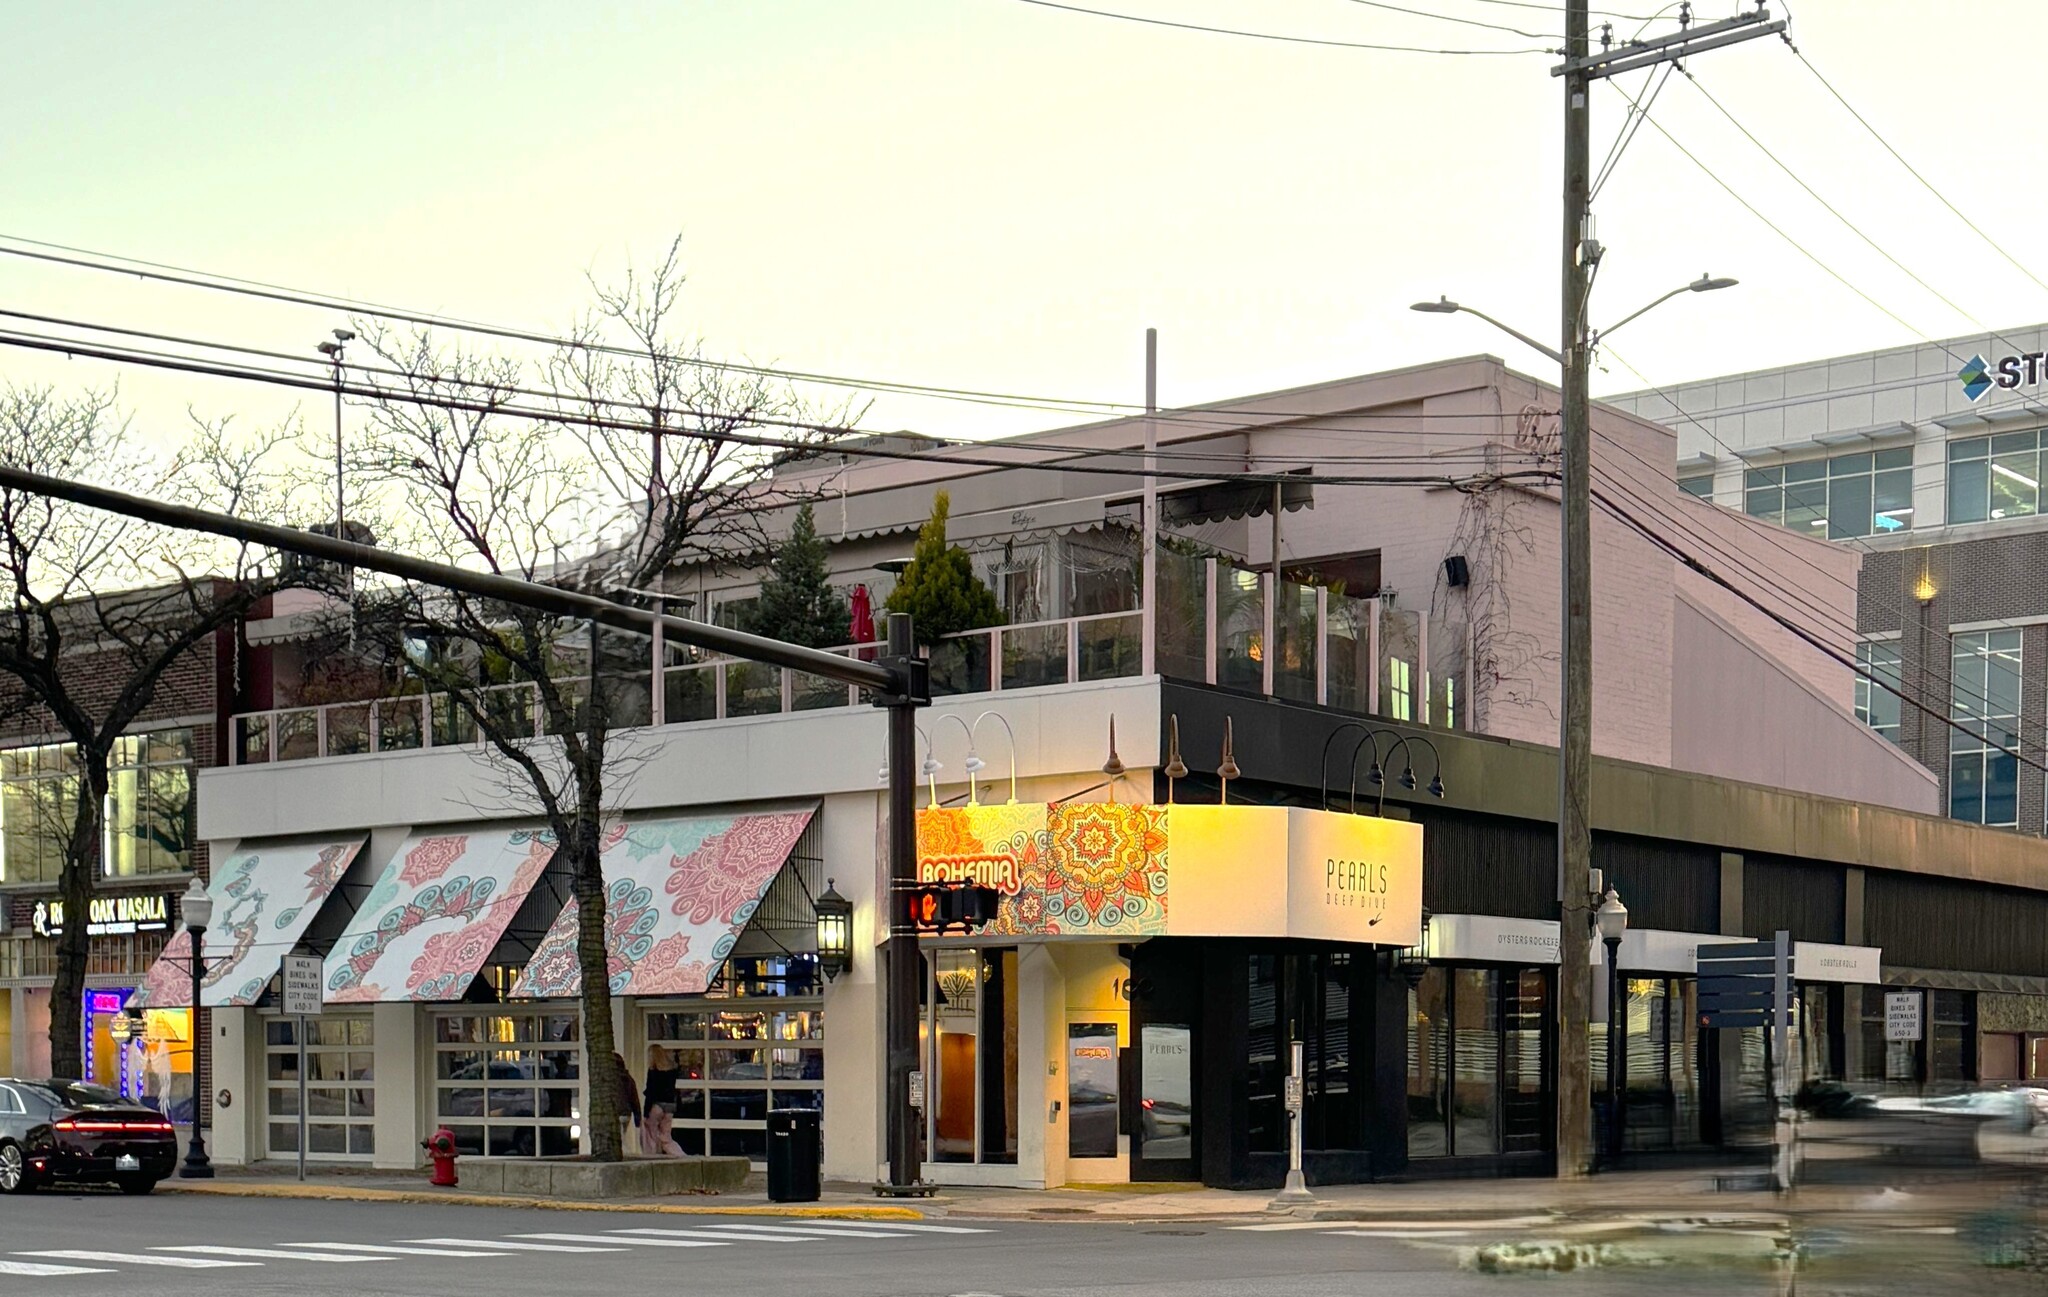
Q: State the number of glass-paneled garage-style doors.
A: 3